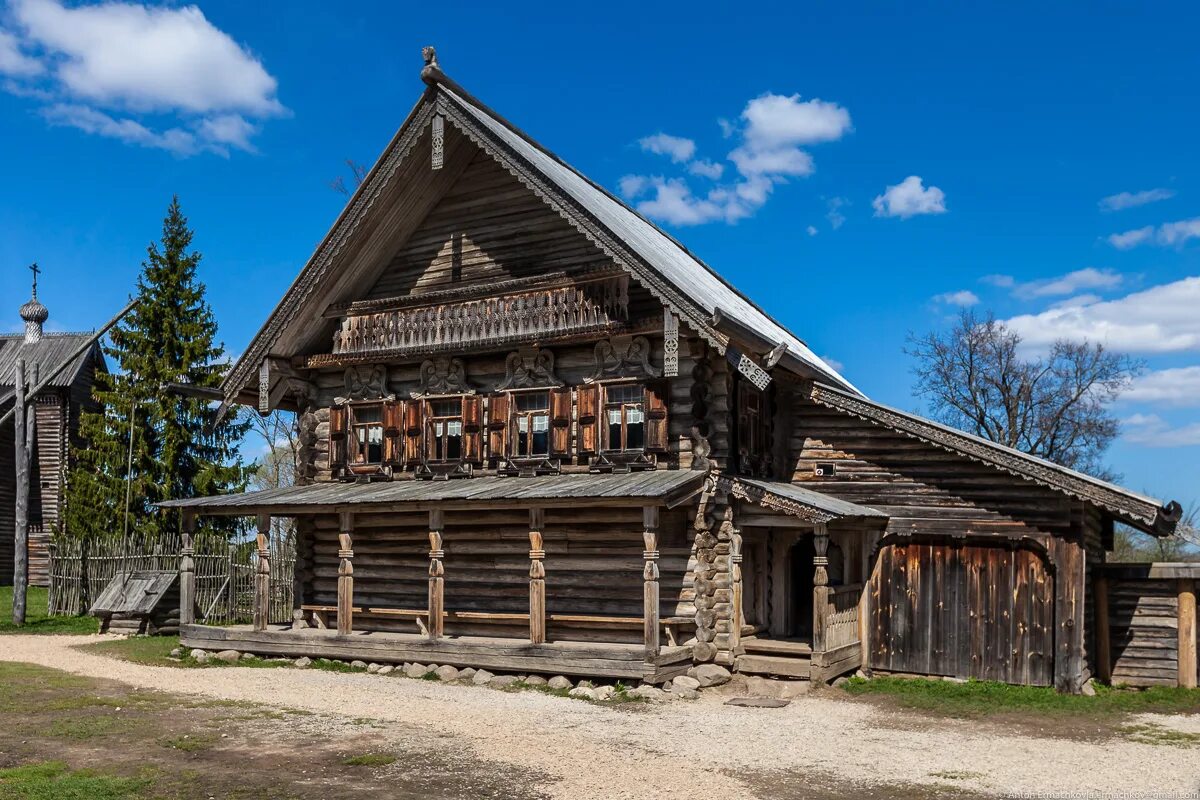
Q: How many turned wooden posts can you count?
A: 8